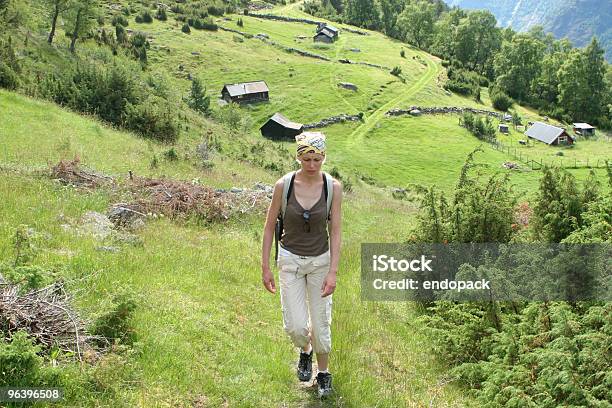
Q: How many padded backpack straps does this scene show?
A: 2